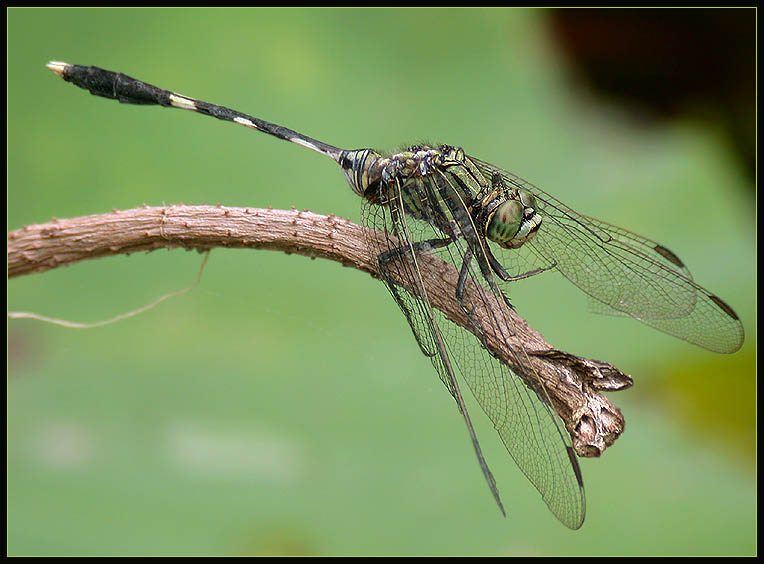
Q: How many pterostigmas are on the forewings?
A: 2